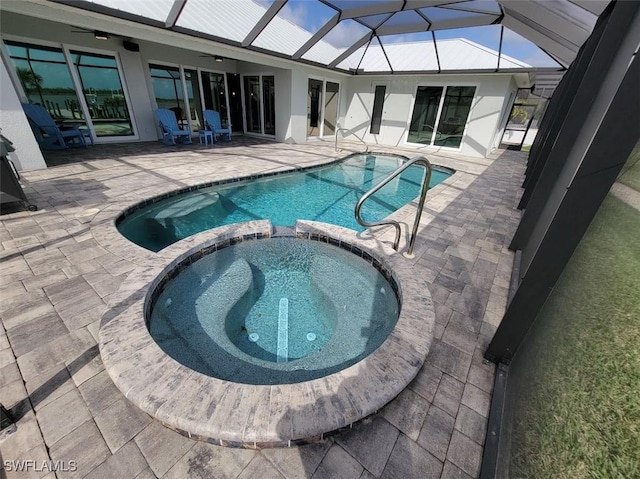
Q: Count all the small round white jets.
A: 2